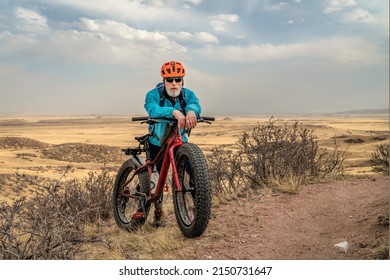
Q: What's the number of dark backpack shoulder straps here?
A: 2